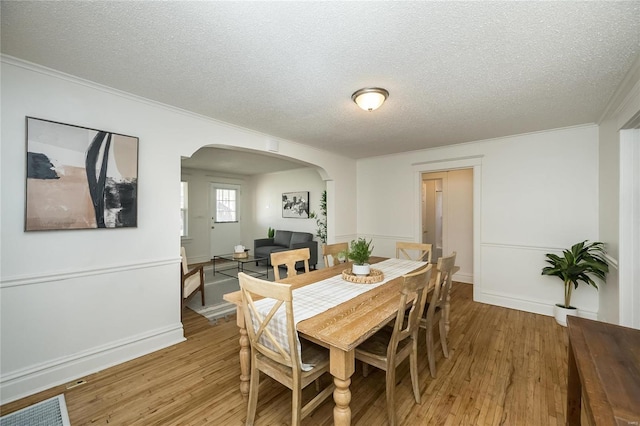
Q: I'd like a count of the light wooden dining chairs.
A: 6